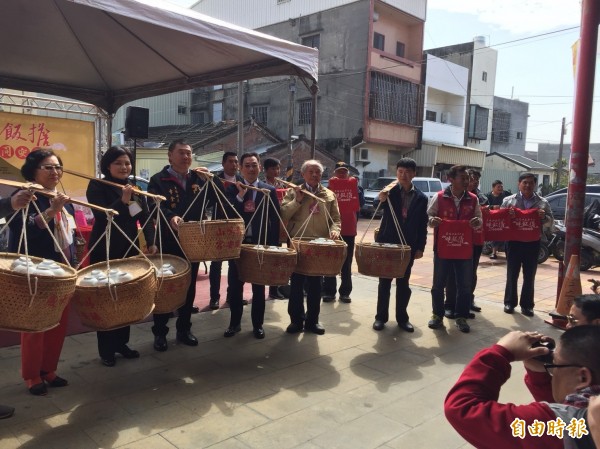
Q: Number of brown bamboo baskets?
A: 7